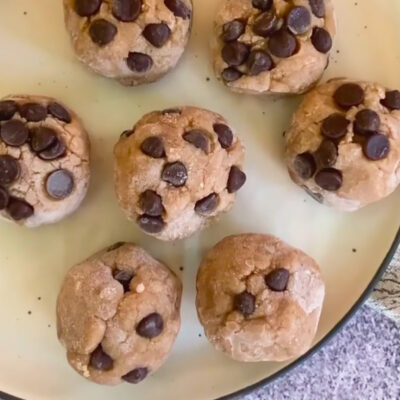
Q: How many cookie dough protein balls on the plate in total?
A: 7